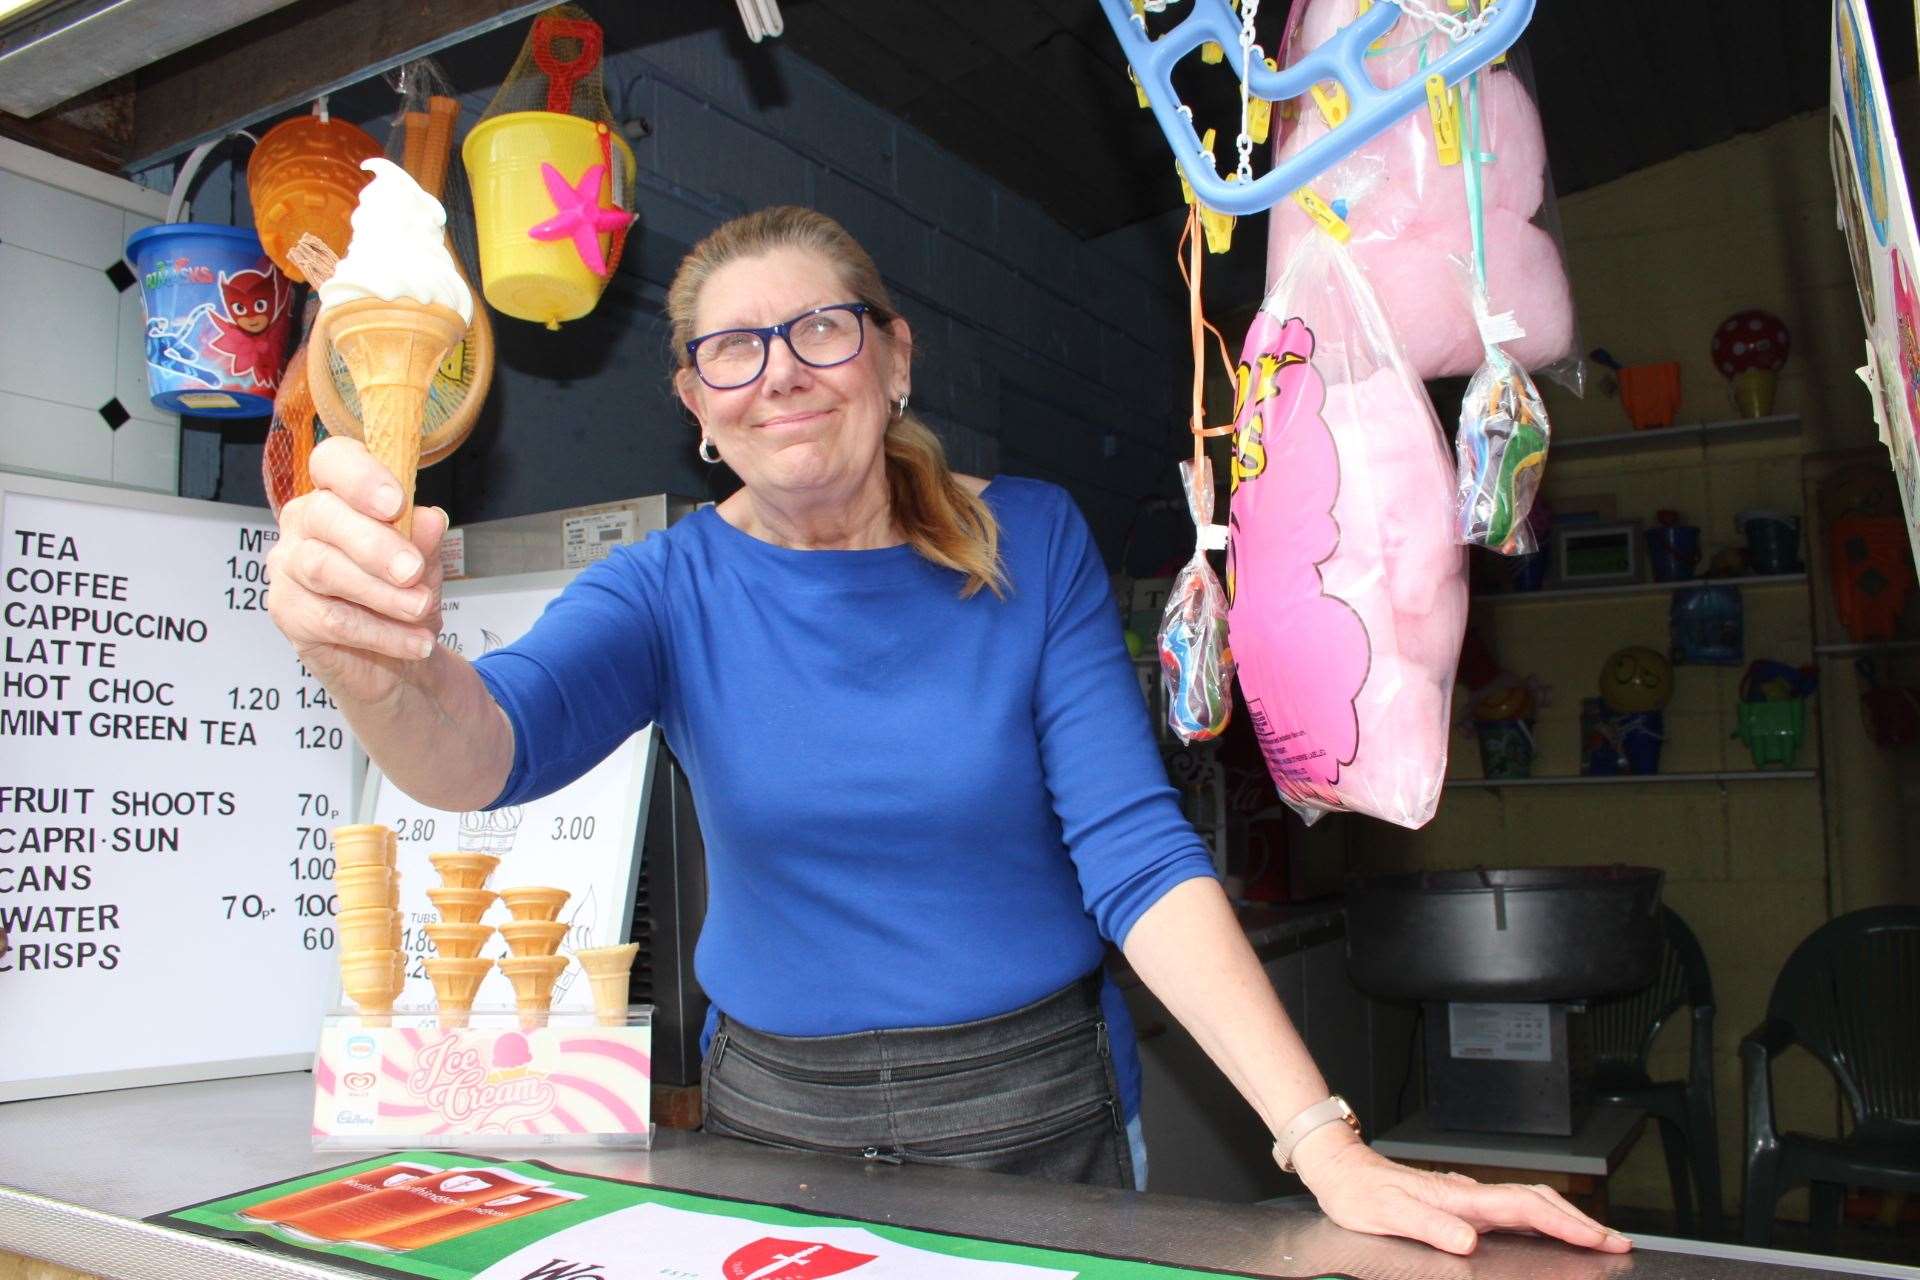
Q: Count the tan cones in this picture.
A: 13